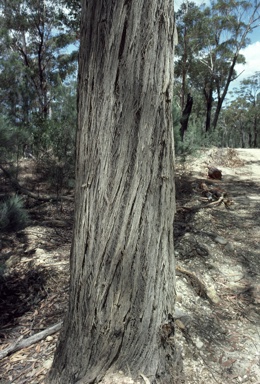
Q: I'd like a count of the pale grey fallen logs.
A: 1